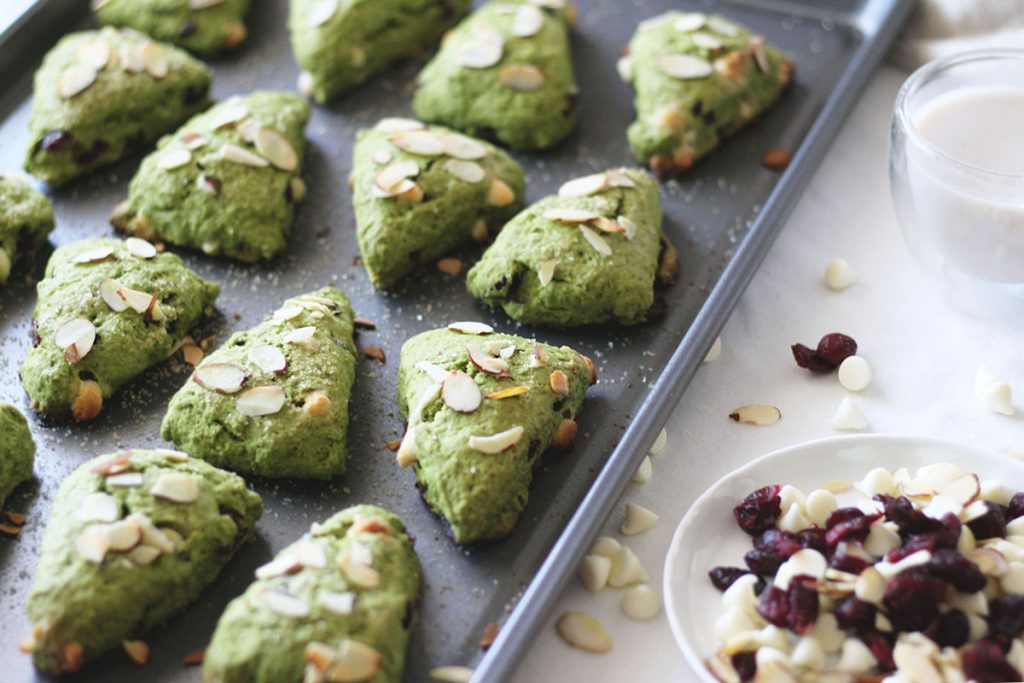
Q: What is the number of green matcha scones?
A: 15